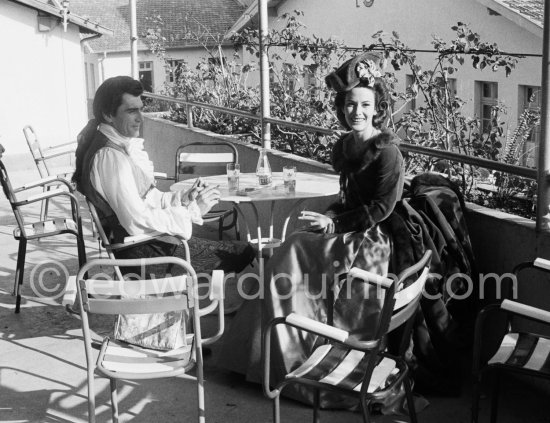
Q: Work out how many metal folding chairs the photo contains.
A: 7